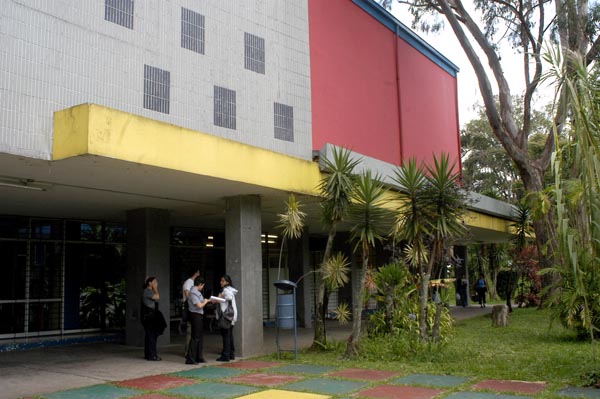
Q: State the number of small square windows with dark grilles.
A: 6